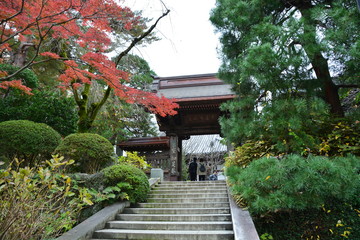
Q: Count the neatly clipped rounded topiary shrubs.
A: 3